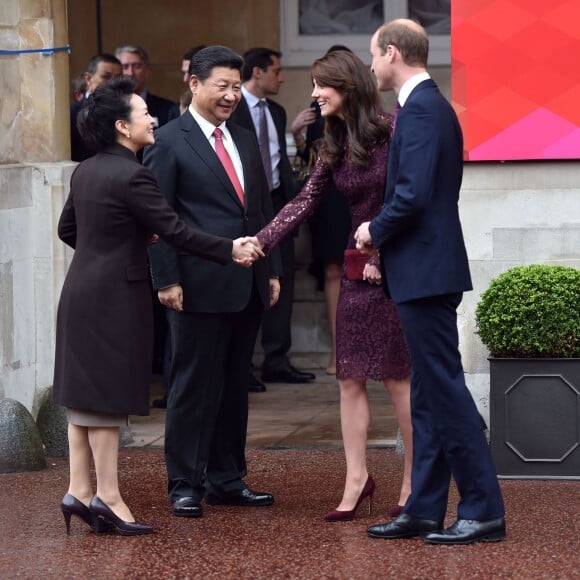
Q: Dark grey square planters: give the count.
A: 1